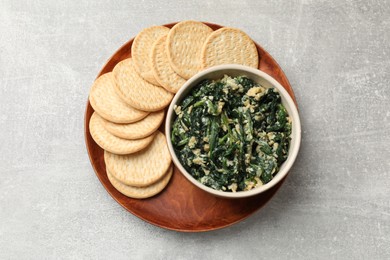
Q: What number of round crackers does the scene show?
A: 10